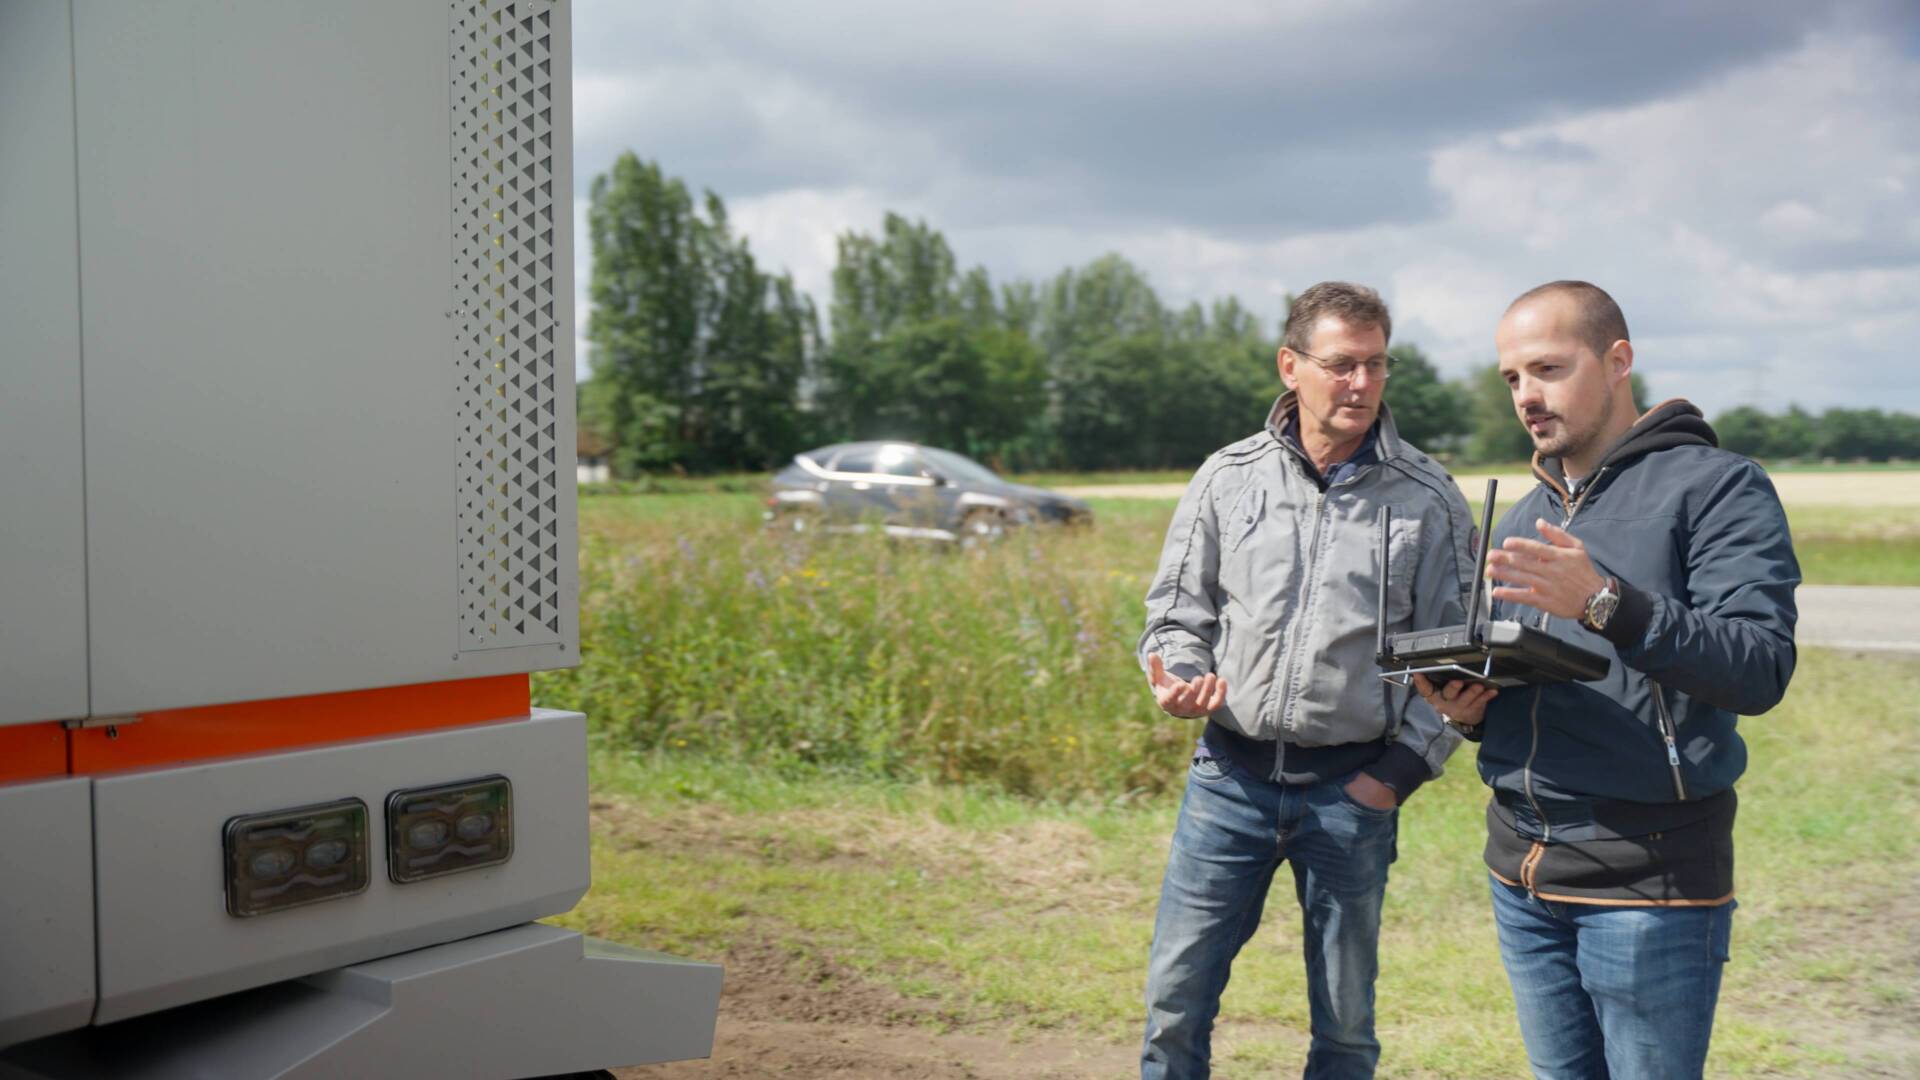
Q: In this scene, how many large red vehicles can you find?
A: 0